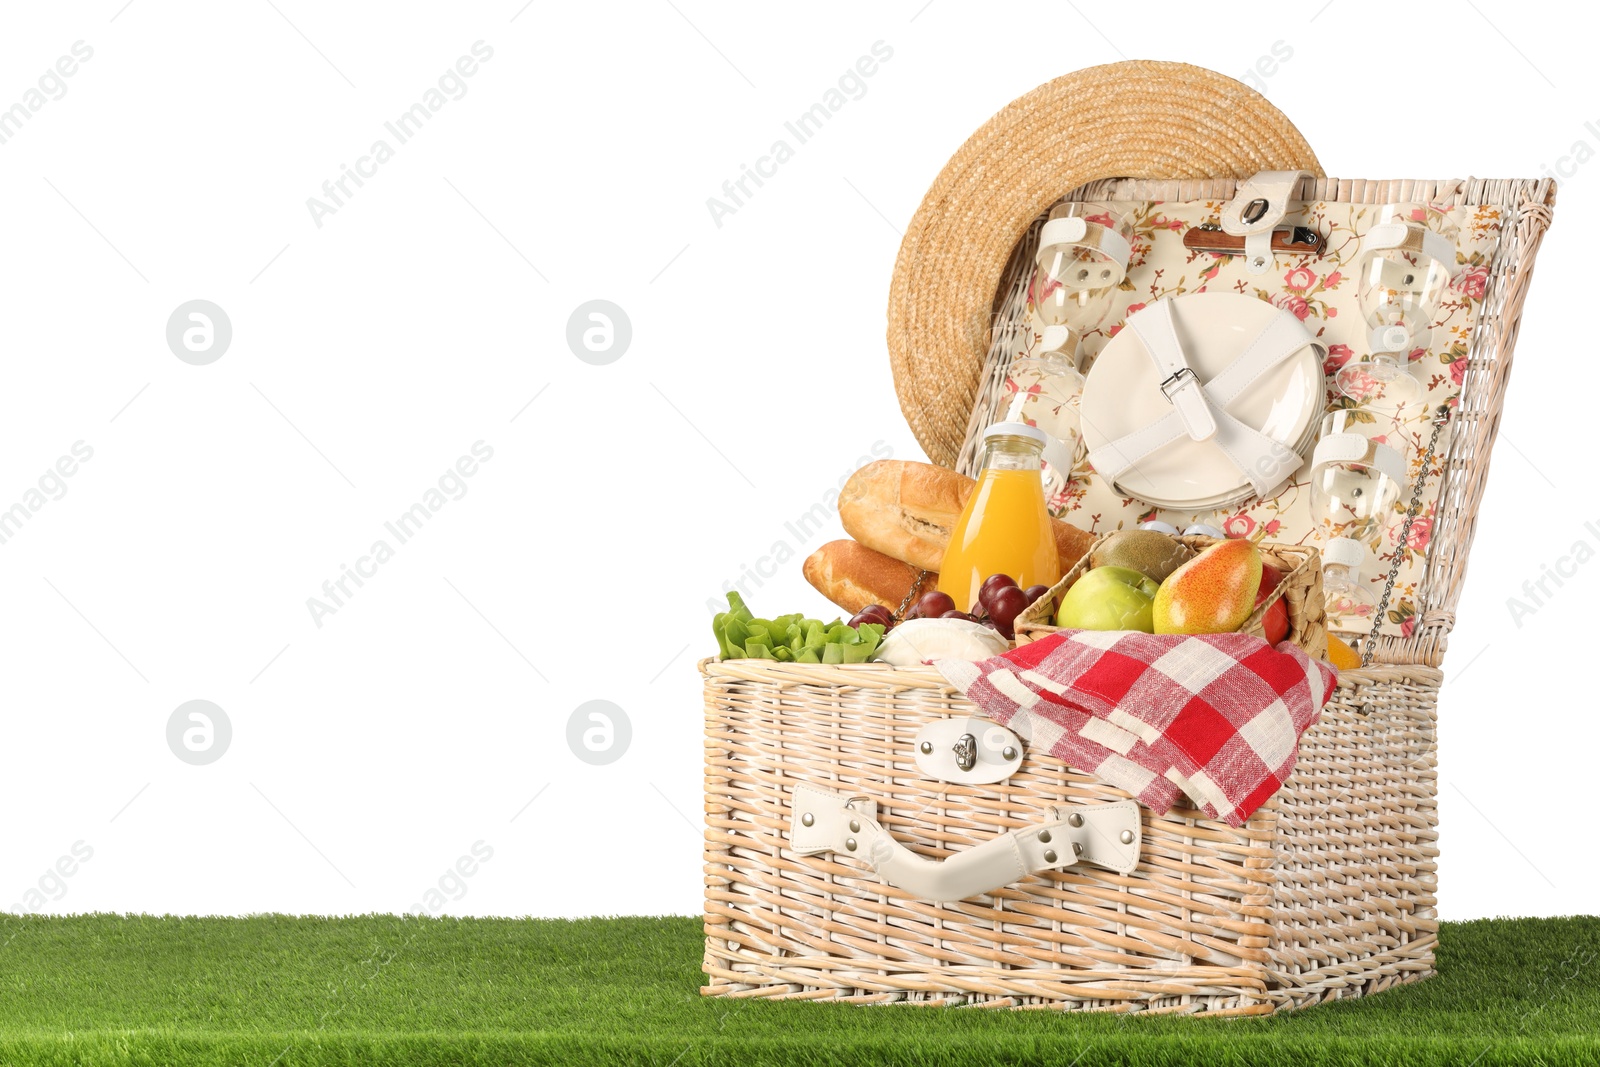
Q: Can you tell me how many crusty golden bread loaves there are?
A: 2